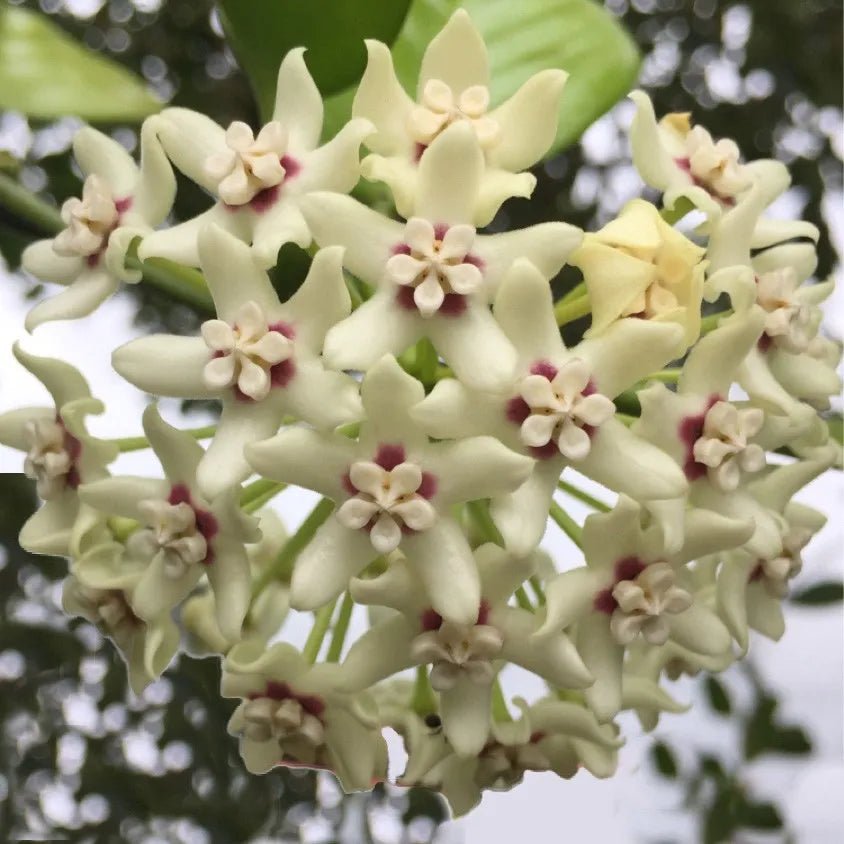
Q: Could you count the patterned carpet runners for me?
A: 0